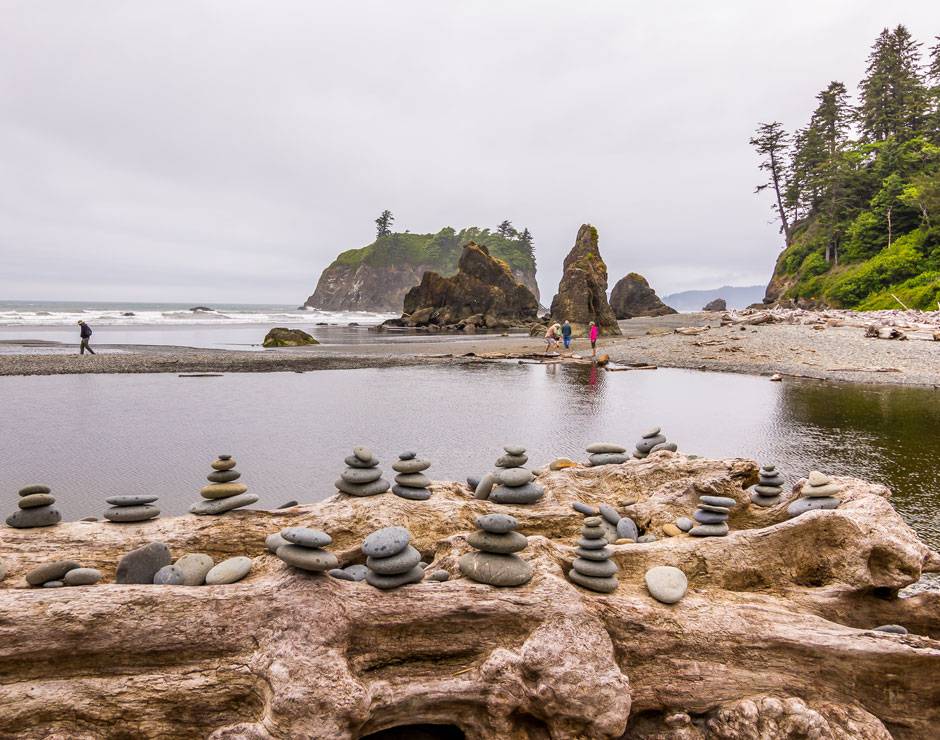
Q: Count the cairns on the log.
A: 15